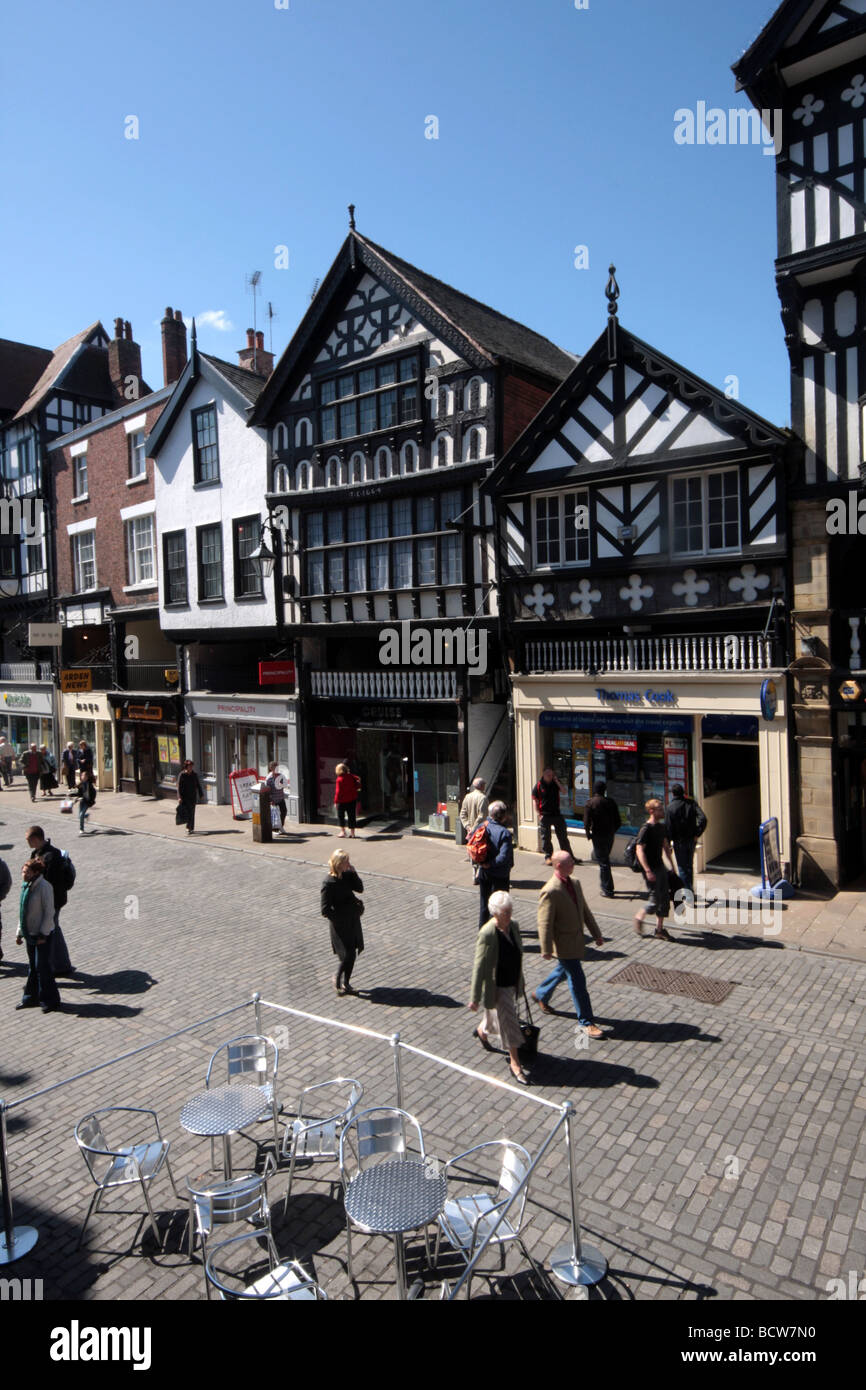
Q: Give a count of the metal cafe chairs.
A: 7